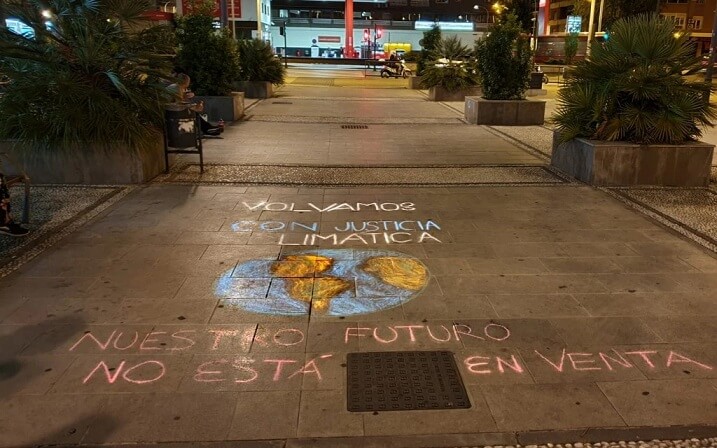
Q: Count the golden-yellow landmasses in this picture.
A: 3